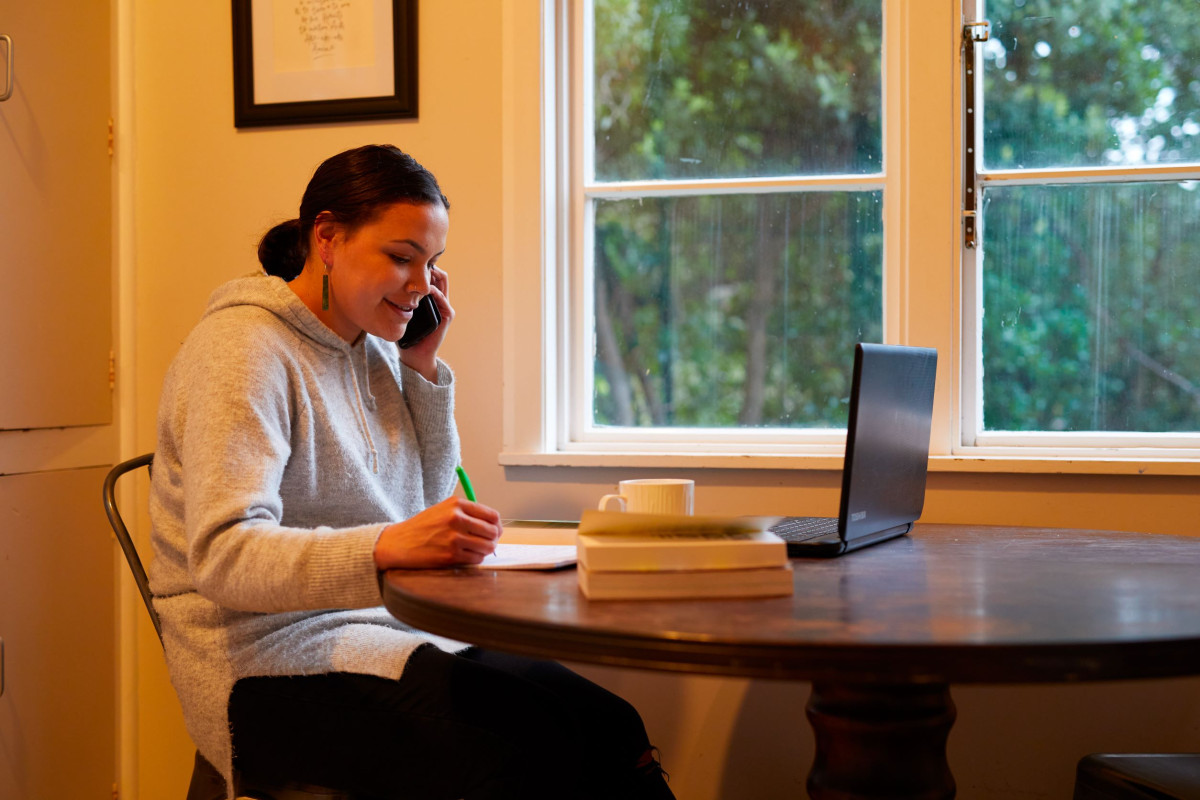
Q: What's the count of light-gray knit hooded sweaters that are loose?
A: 1